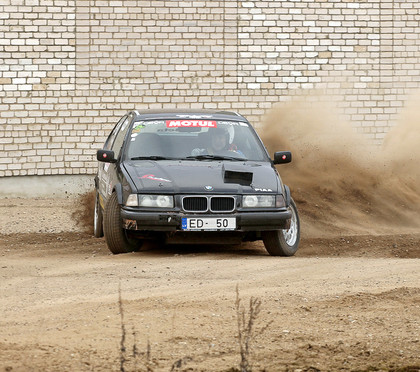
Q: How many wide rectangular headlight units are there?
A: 2